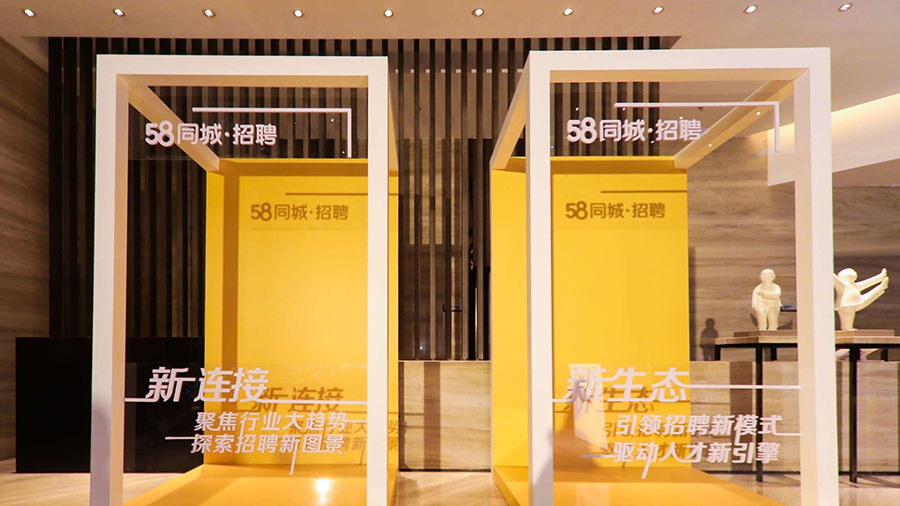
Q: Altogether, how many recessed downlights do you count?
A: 10